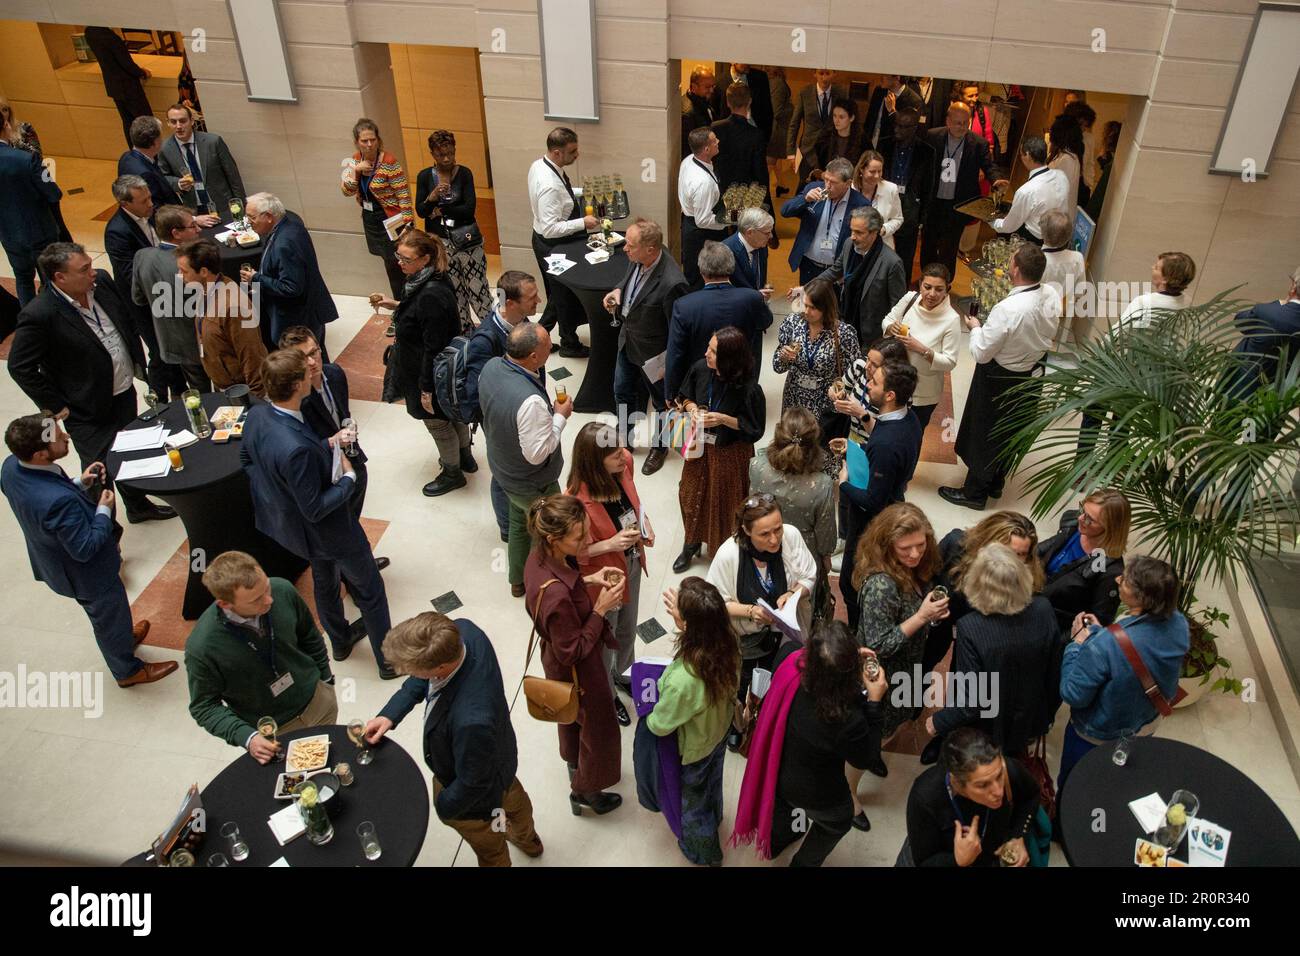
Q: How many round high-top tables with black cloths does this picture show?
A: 5